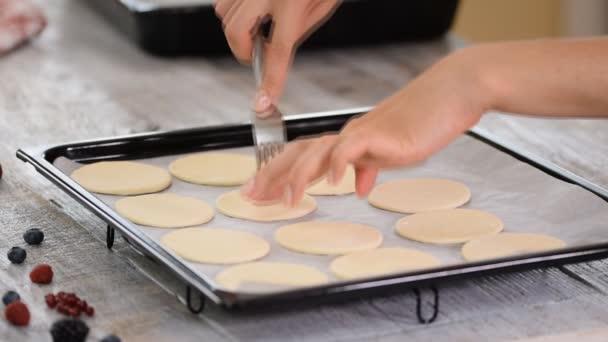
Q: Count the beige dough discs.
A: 12